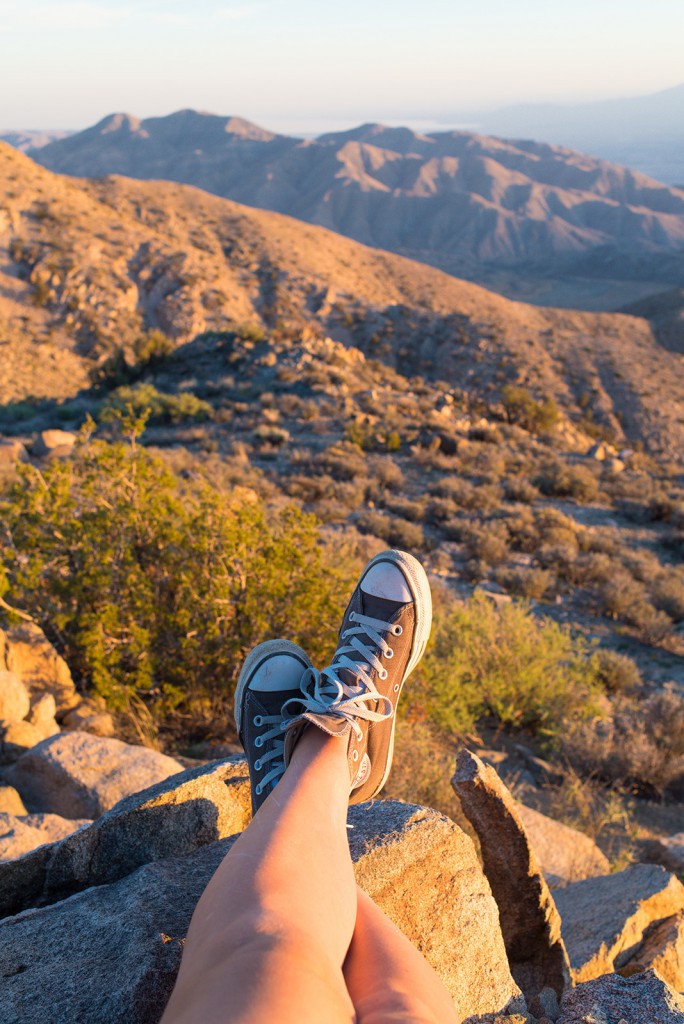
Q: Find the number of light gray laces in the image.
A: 2